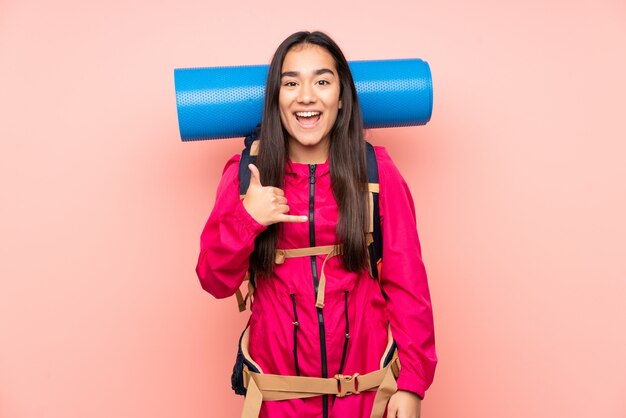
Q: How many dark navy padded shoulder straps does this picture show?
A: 2